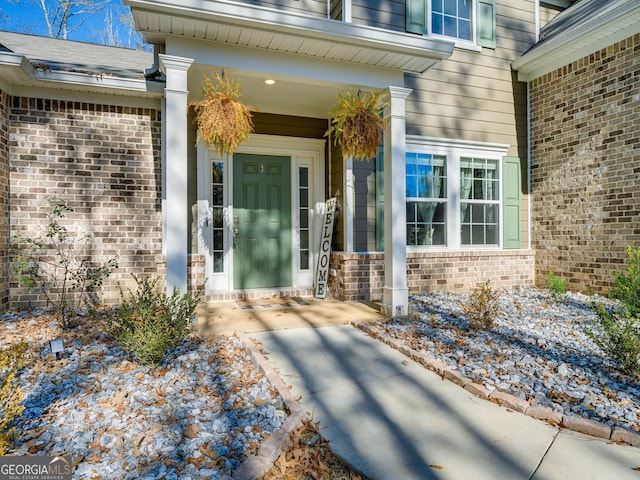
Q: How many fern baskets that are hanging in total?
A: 2